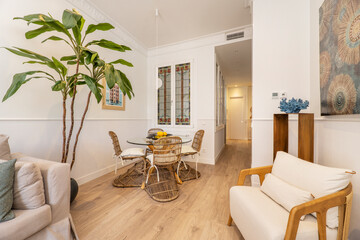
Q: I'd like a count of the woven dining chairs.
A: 4